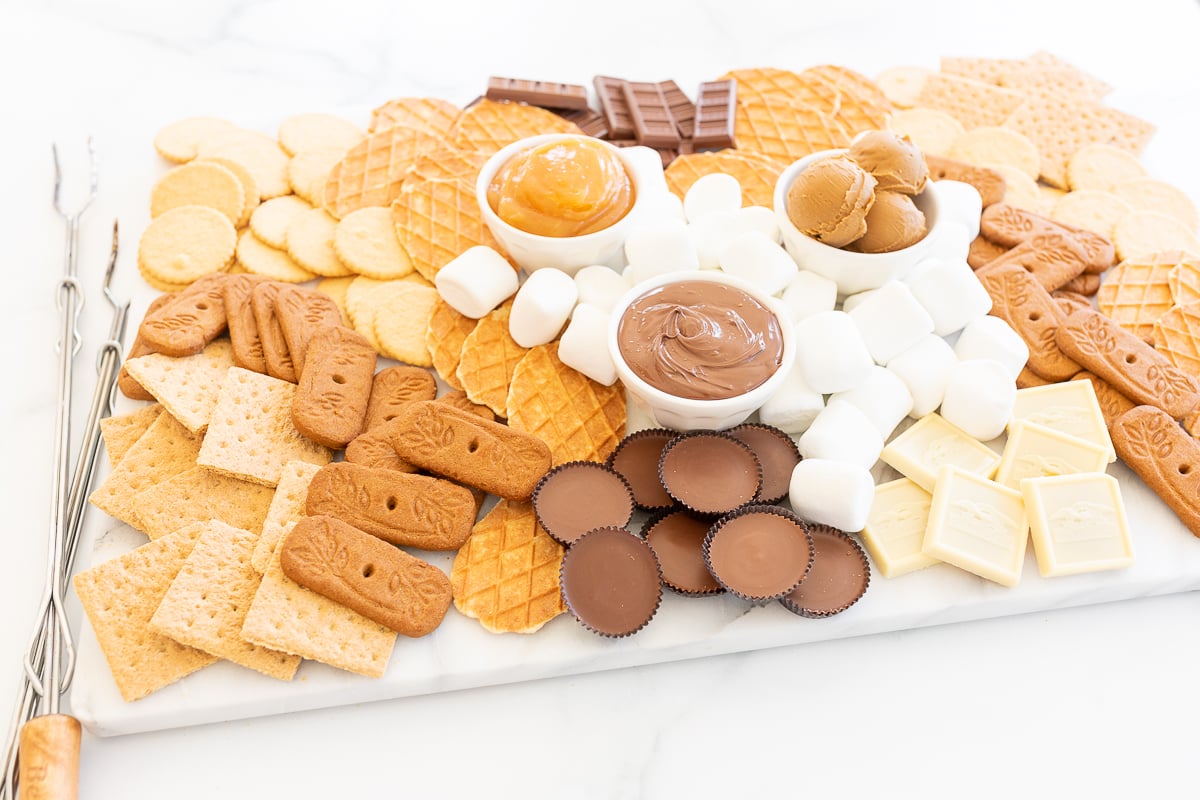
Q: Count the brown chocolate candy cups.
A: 8